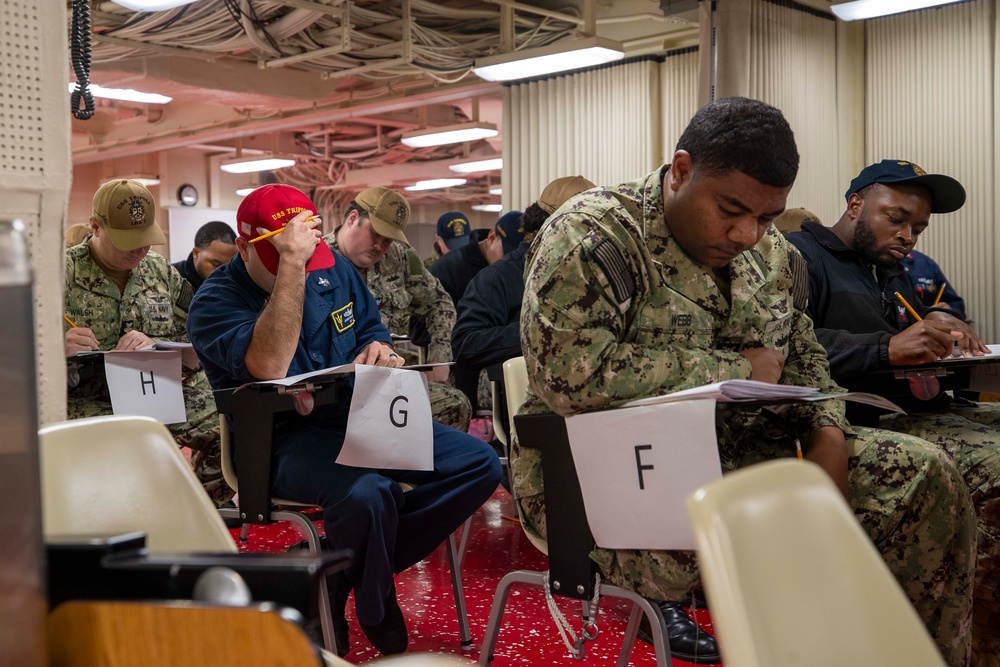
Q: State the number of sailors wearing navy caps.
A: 3